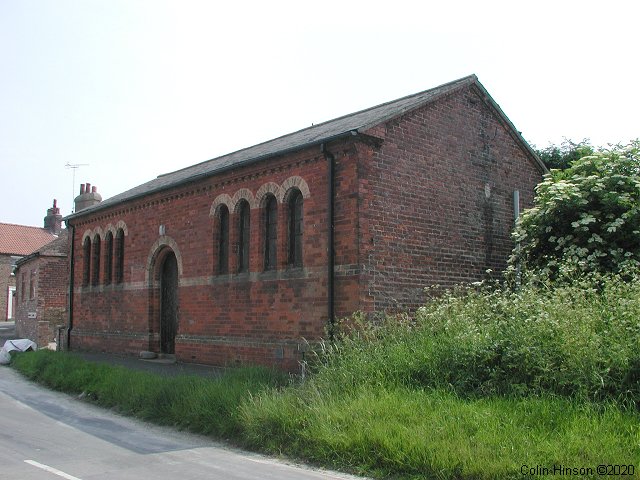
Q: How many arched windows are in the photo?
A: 8